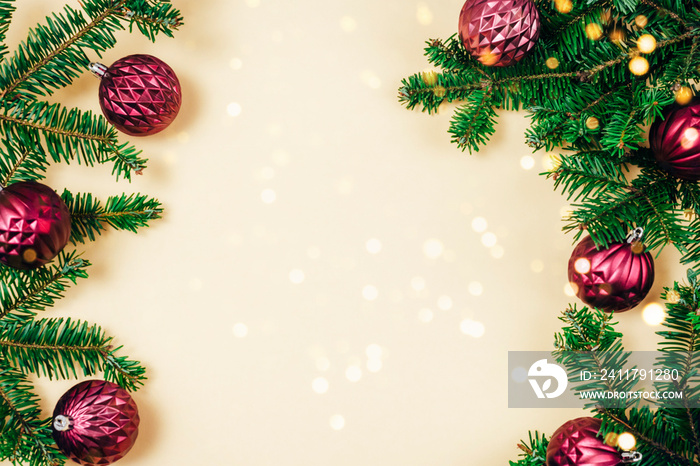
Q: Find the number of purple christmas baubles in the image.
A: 7